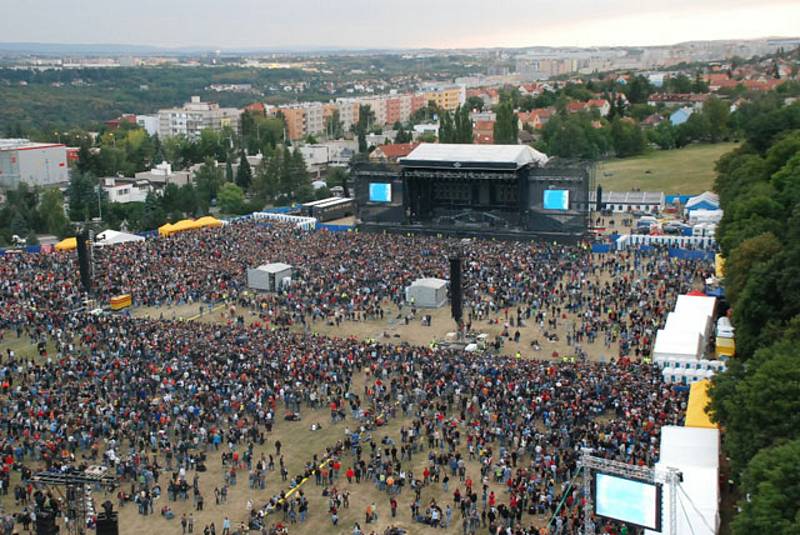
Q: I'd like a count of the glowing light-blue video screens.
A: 3